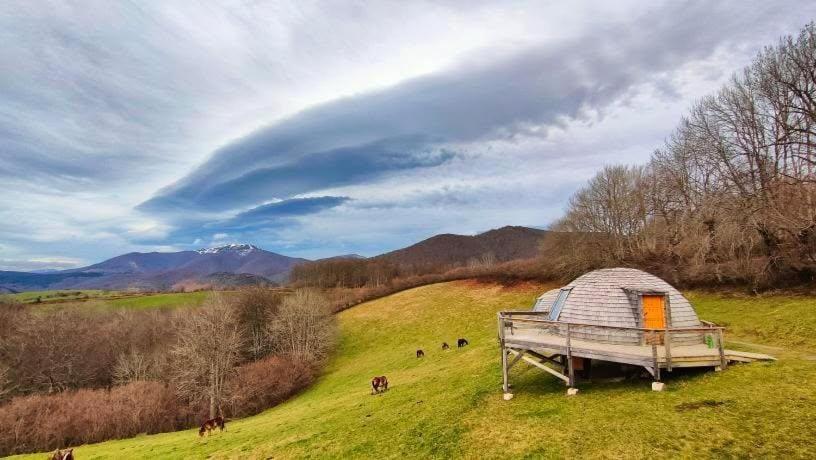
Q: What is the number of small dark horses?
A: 3